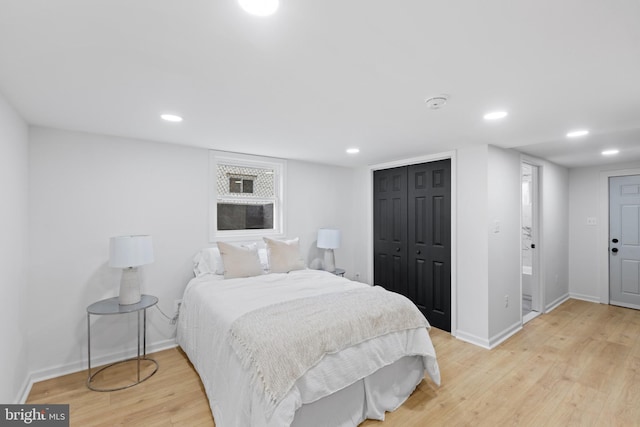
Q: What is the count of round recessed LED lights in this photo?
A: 6